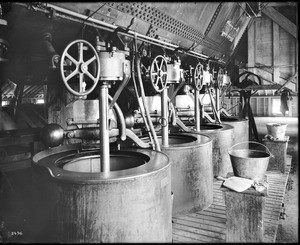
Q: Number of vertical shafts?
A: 4